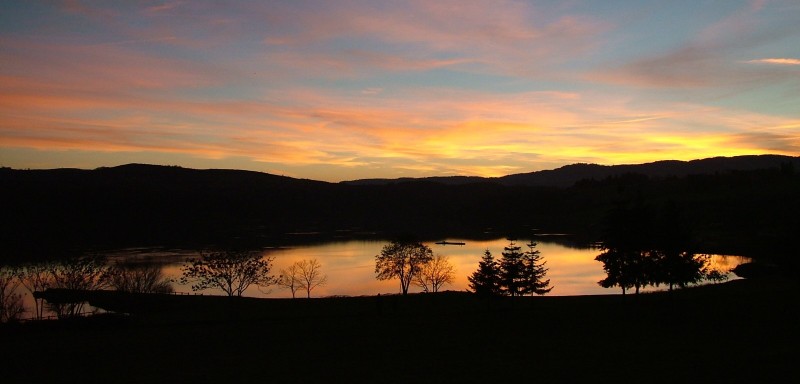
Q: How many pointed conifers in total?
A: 3